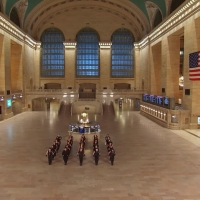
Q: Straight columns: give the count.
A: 5